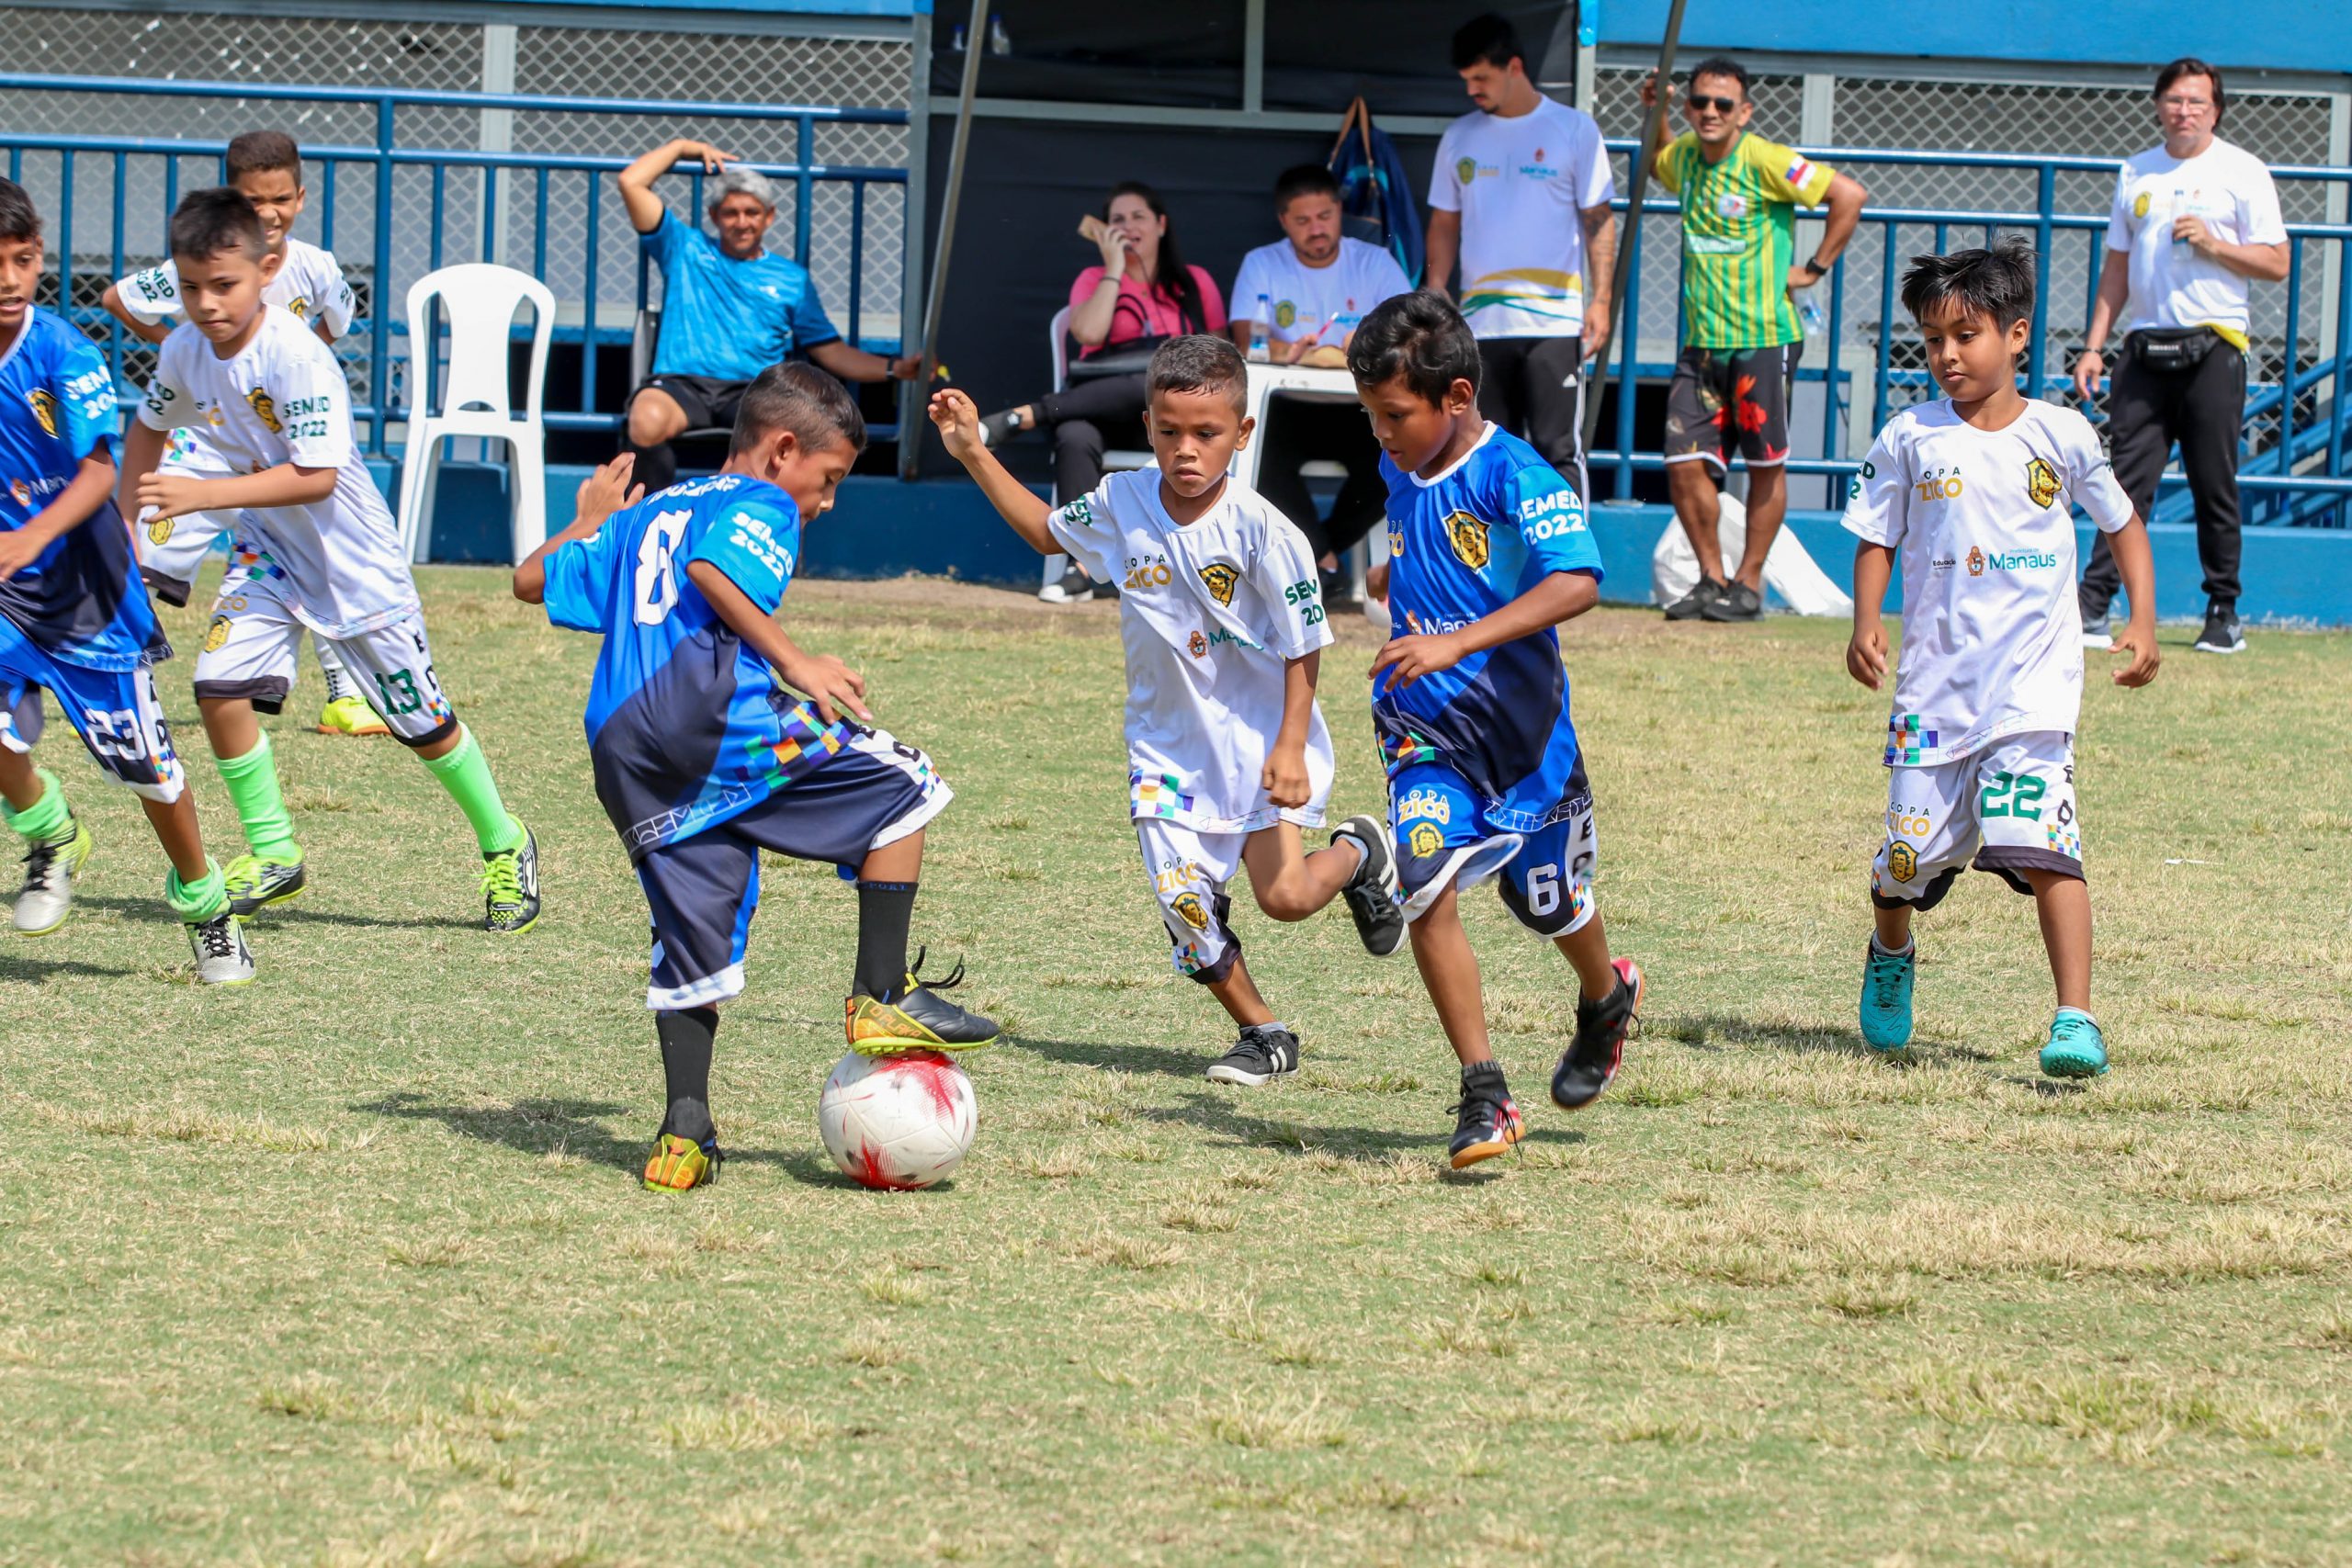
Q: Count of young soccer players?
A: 7